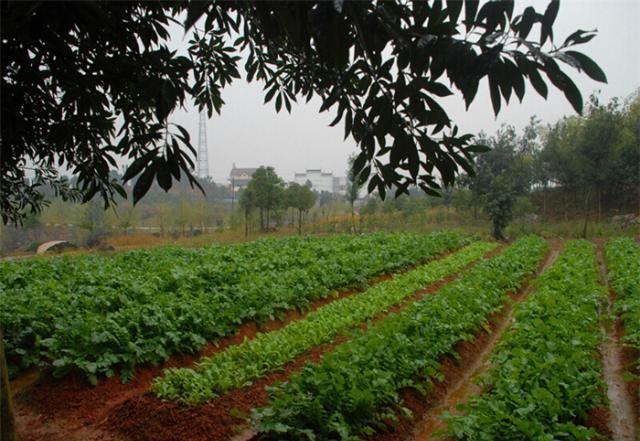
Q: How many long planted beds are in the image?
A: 5